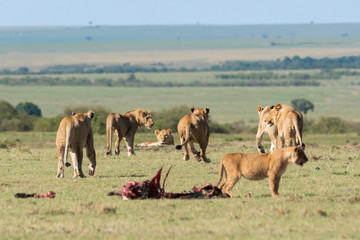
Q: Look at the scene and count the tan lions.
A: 7